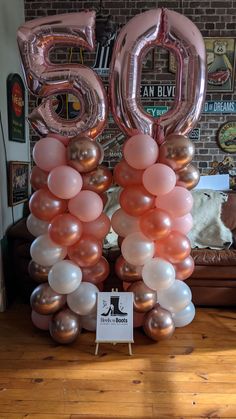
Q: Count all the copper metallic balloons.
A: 10